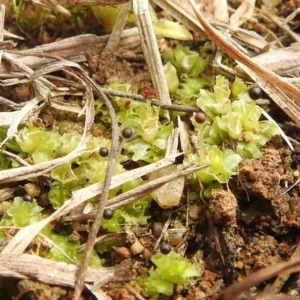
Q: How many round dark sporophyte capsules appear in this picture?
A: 7